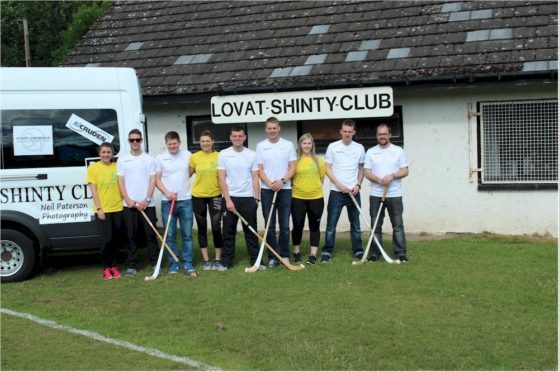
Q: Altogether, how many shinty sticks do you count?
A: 6